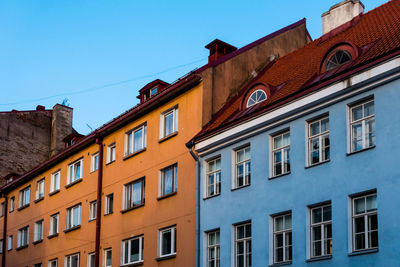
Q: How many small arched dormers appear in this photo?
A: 2